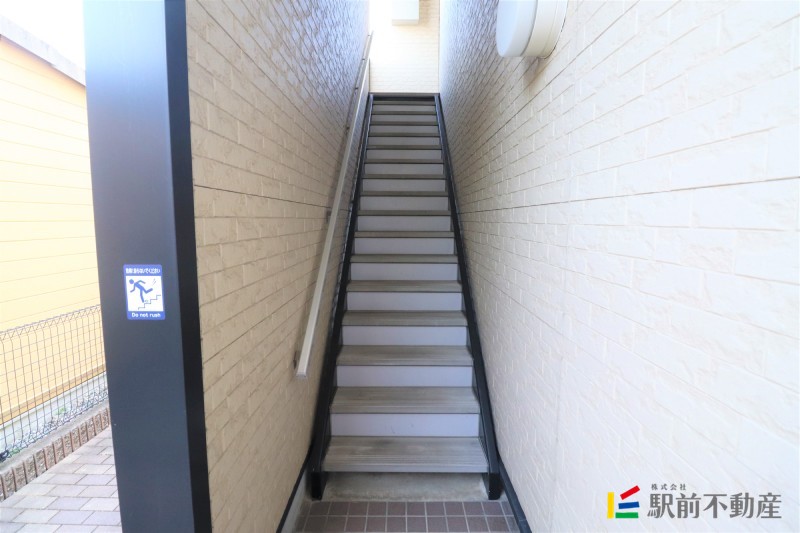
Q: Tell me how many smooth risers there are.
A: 15